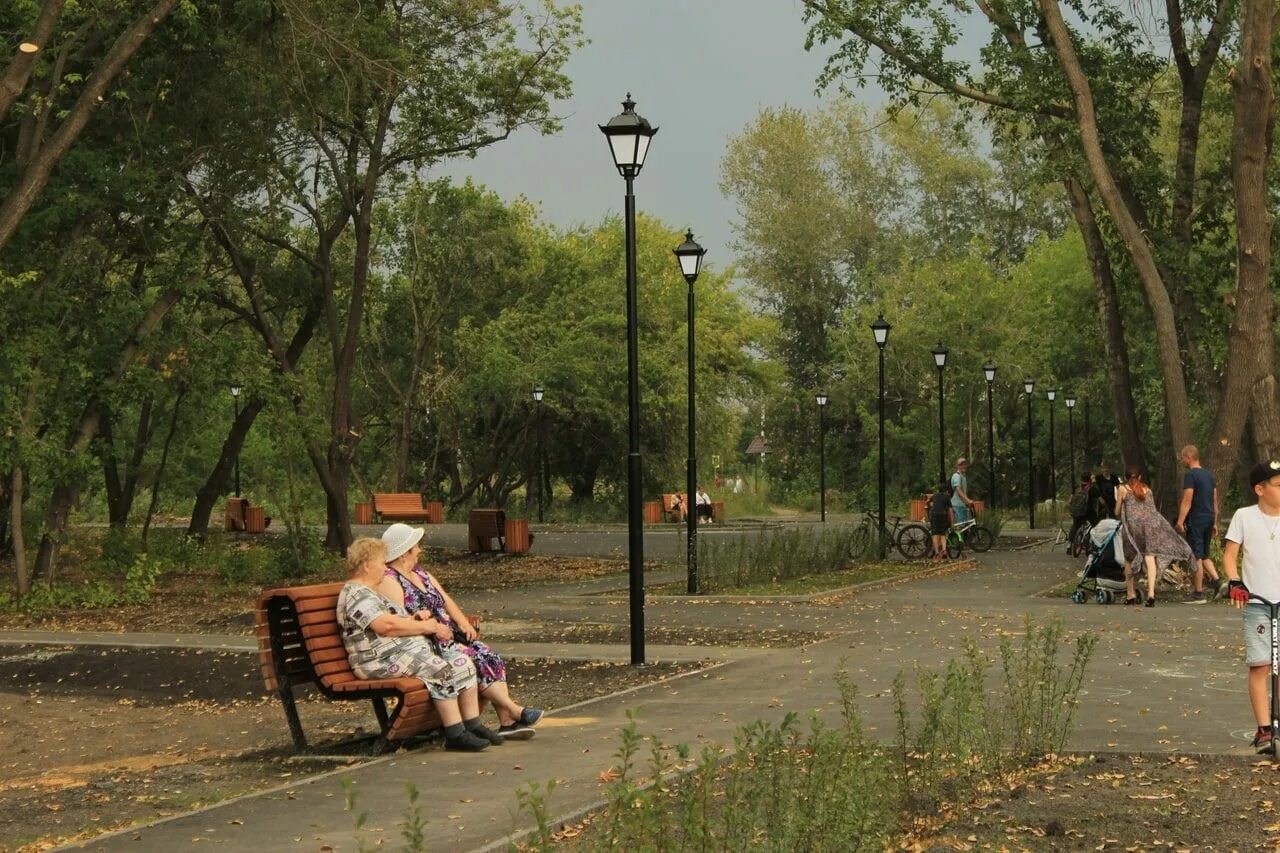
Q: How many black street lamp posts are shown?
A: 11